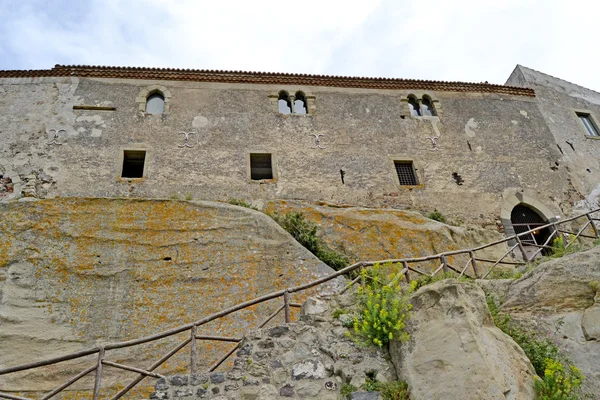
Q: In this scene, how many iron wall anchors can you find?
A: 4